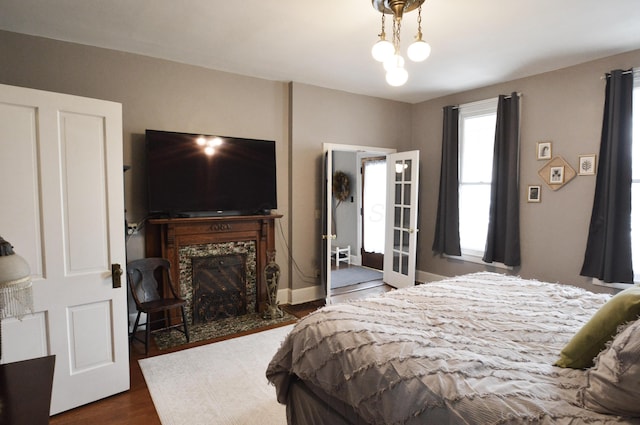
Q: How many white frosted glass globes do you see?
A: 4